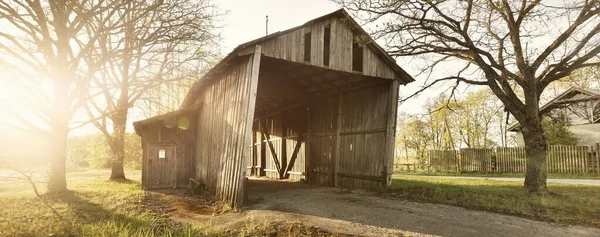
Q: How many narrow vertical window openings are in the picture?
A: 3